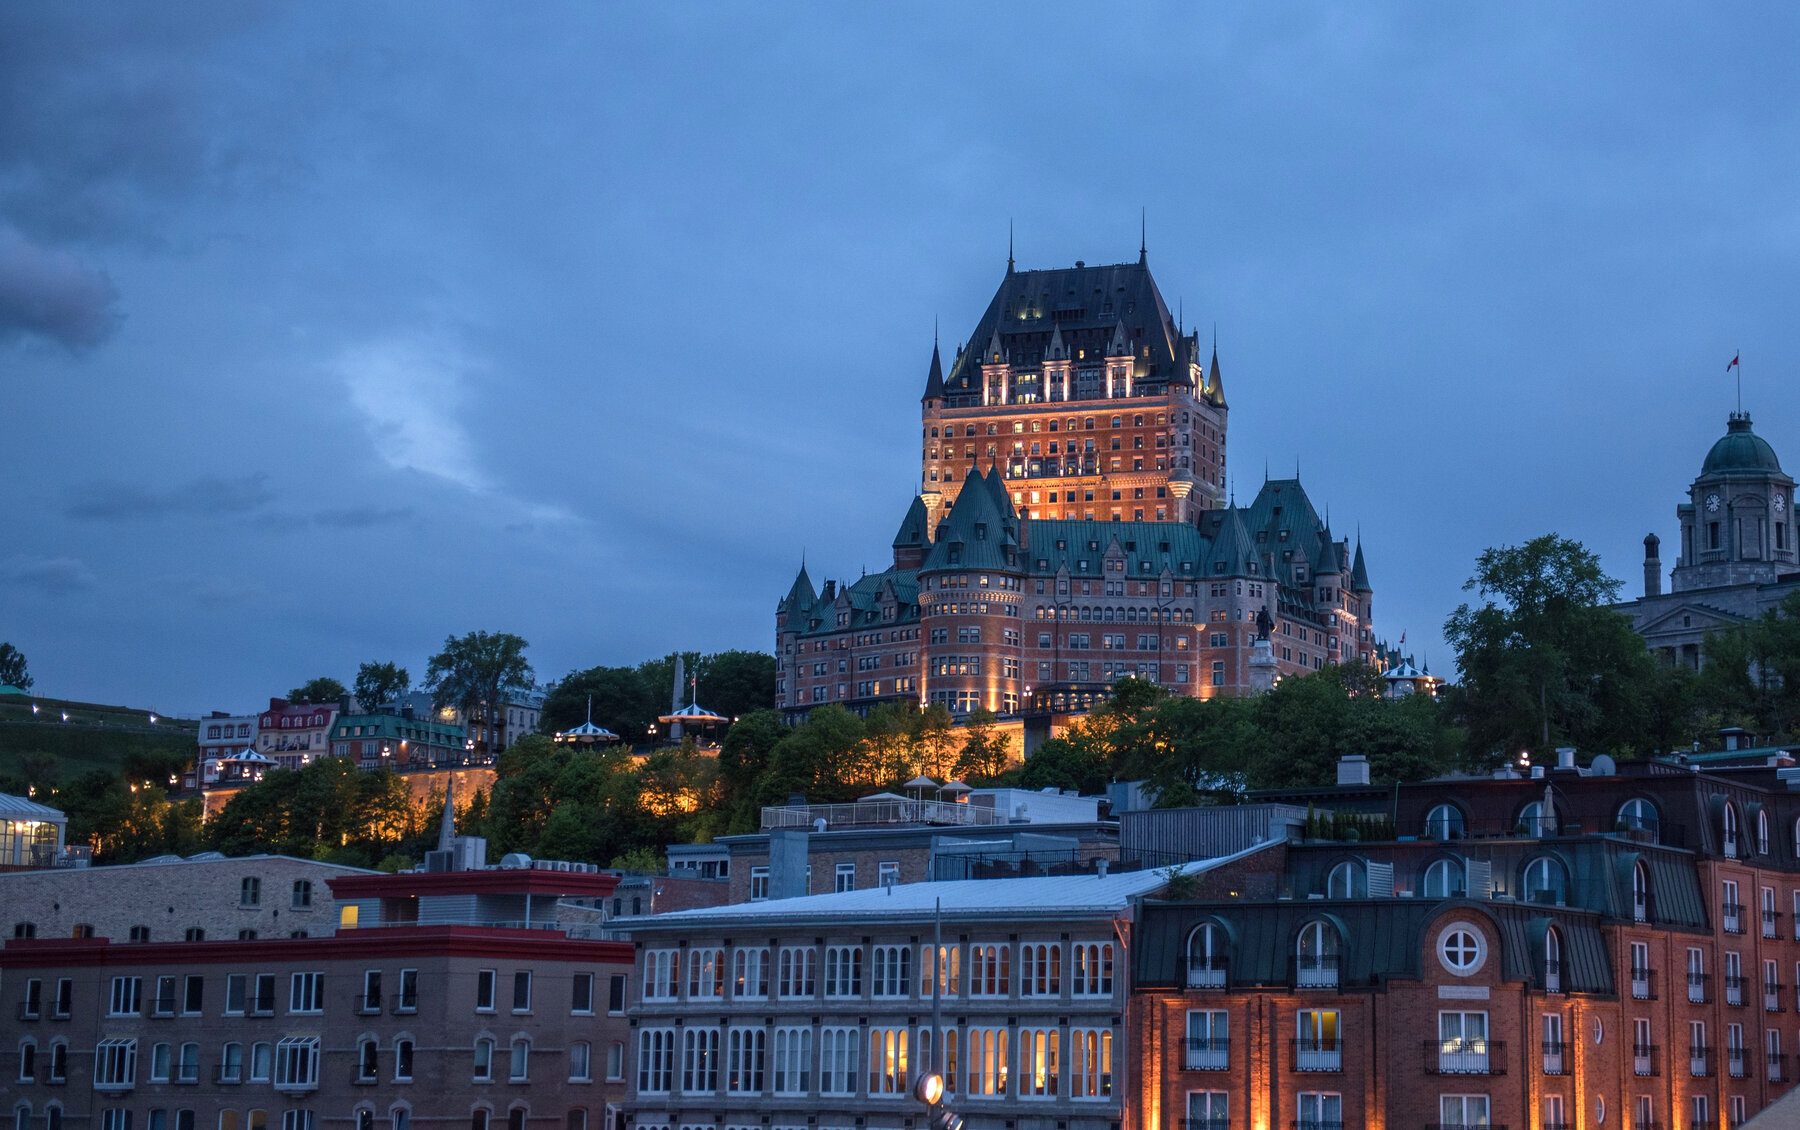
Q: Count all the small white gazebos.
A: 4